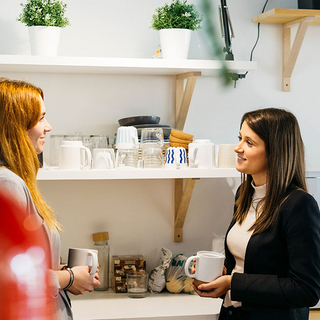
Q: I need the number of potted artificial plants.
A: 2